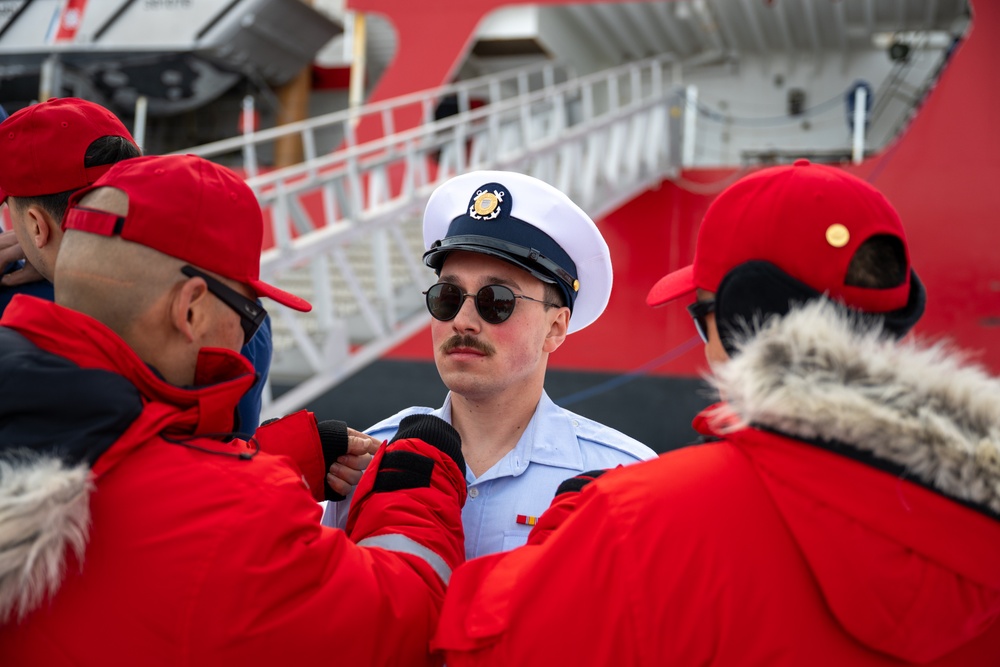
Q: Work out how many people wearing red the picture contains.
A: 3